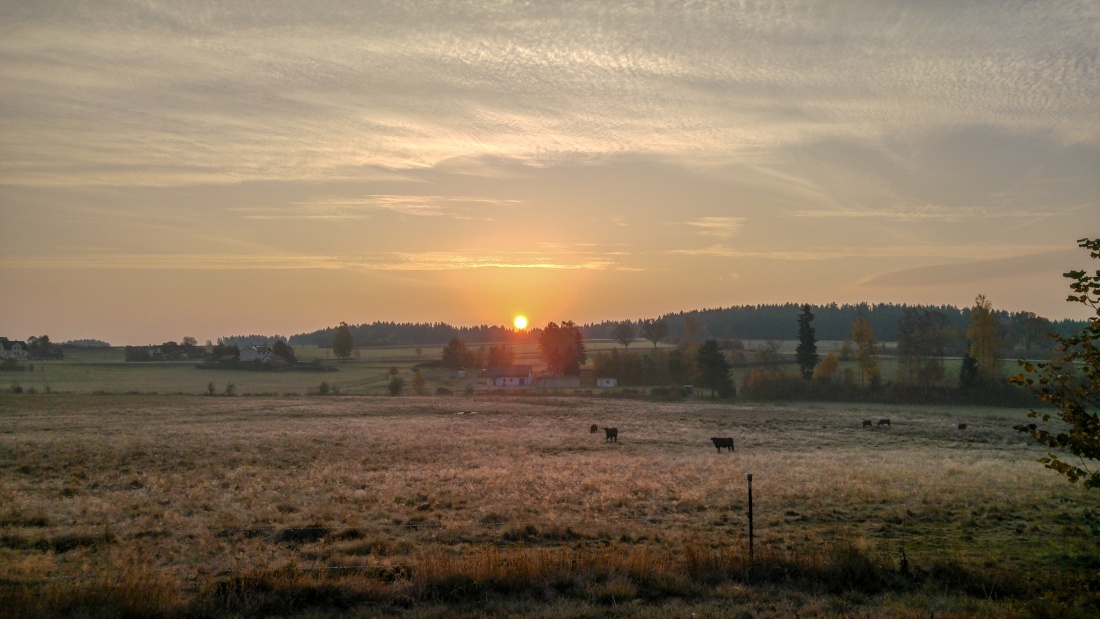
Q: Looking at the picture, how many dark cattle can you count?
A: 6